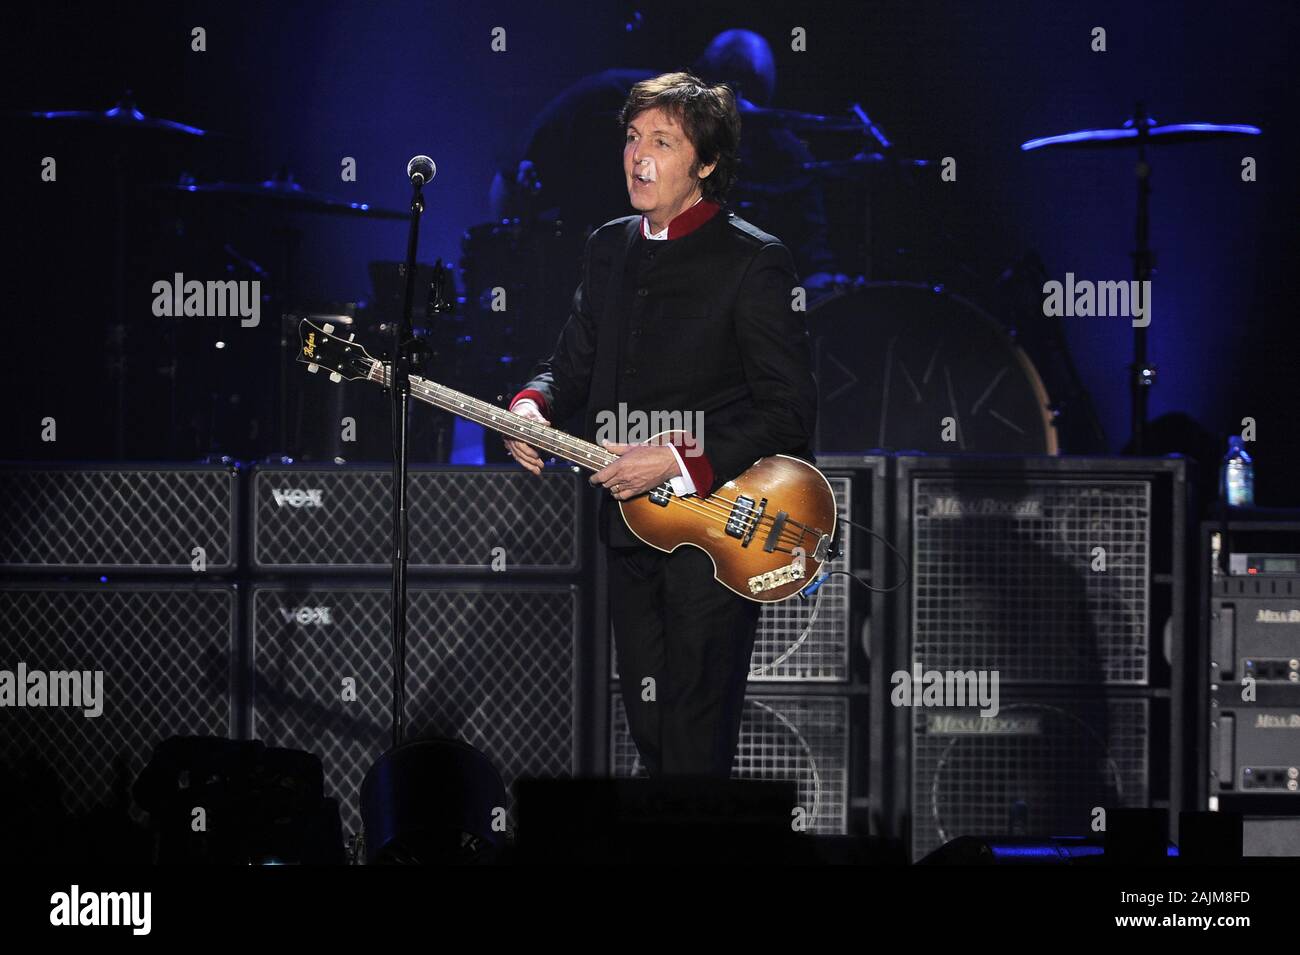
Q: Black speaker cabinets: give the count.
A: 8